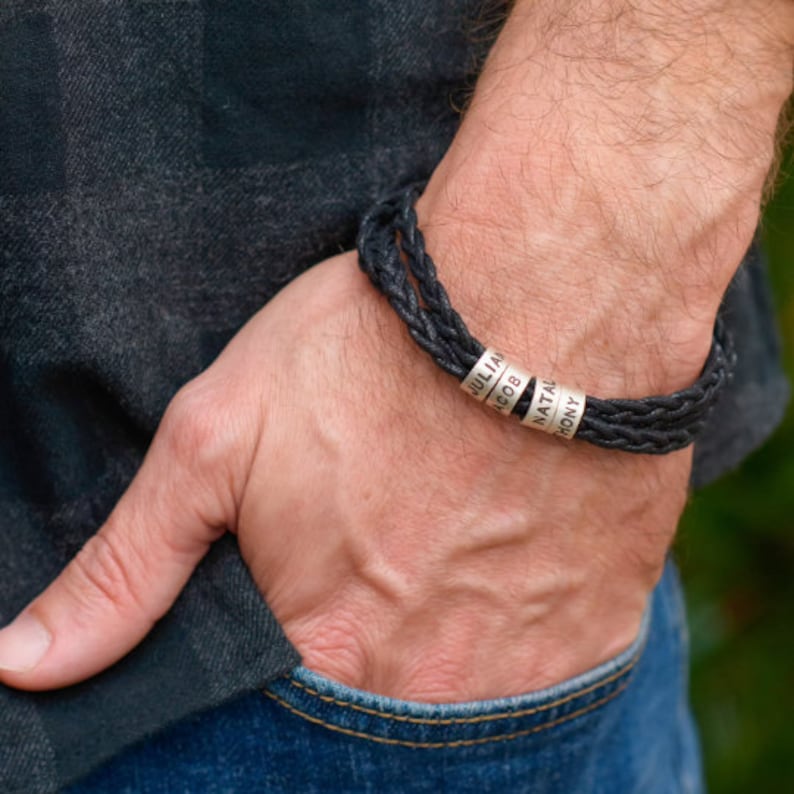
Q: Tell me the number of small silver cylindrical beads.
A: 4